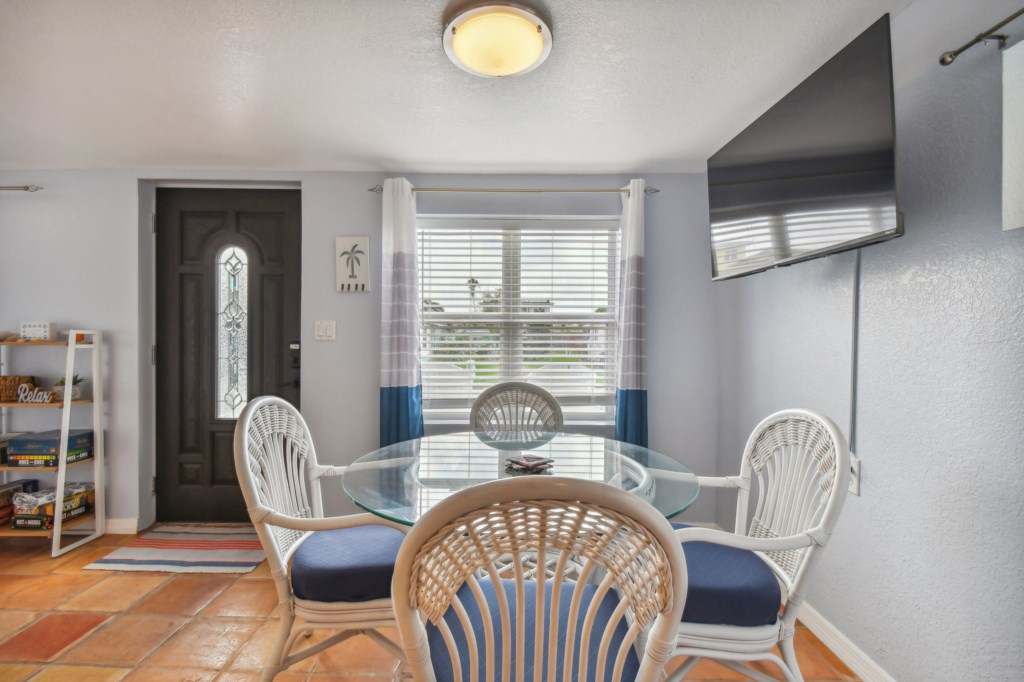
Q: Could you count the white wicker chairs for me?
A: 4